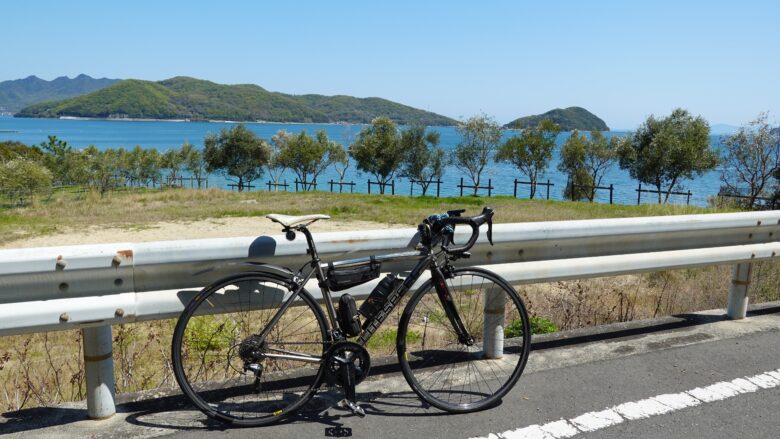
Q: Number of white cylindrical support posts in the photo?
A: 3